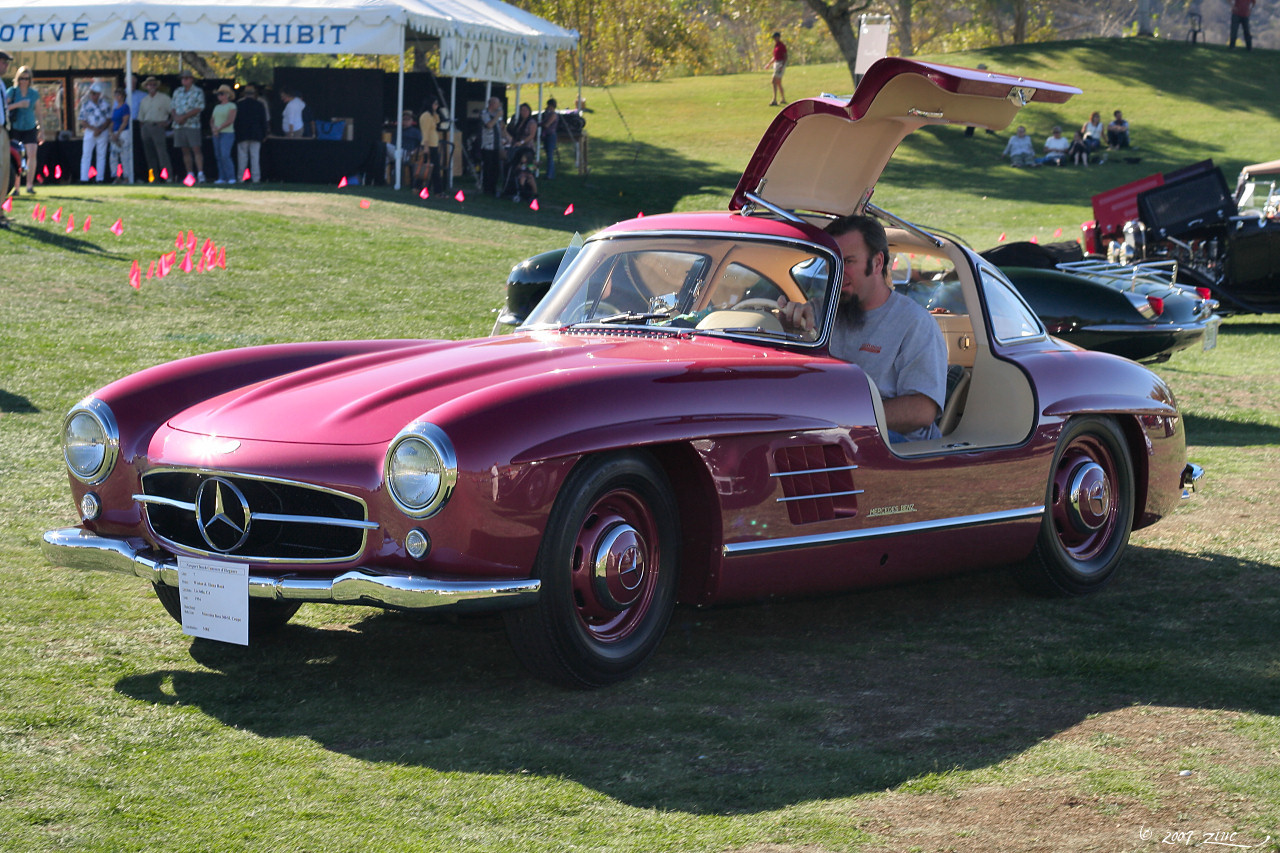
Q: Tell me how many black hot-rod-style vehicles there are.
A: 1